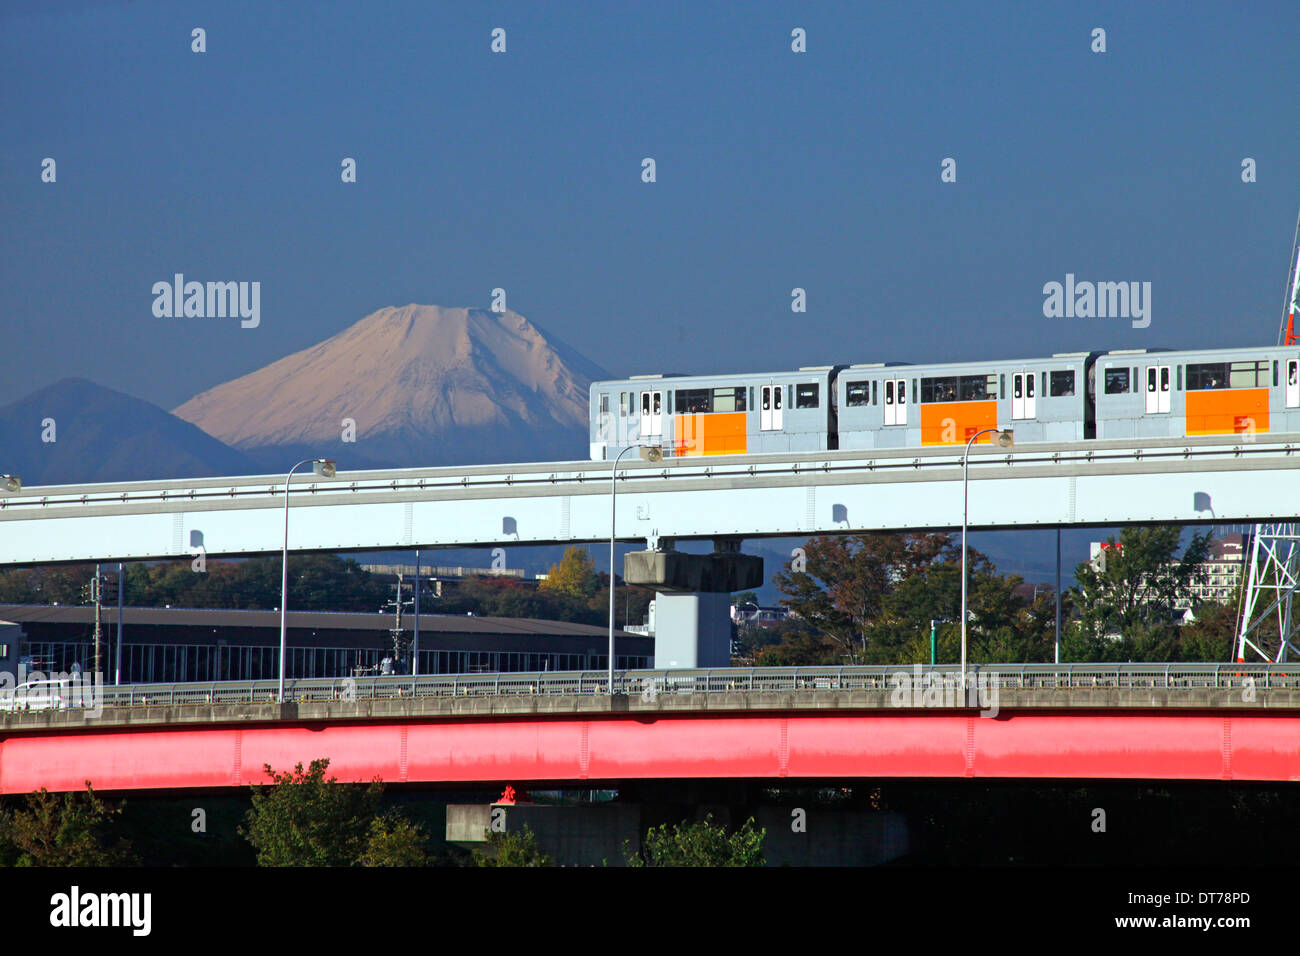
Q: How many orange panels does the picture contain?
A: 3